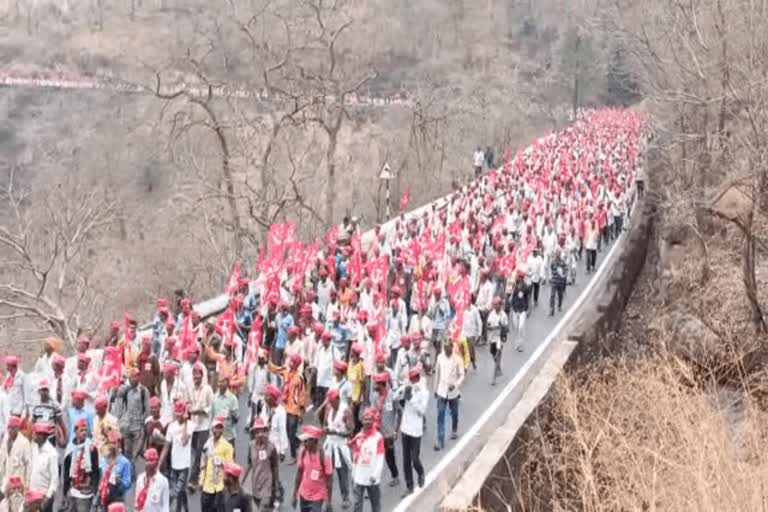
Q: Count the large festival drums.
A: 0